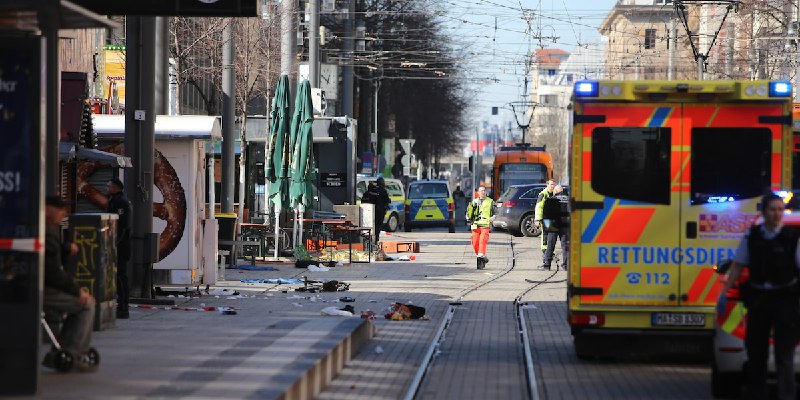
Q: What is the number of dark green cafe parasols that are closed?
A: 2